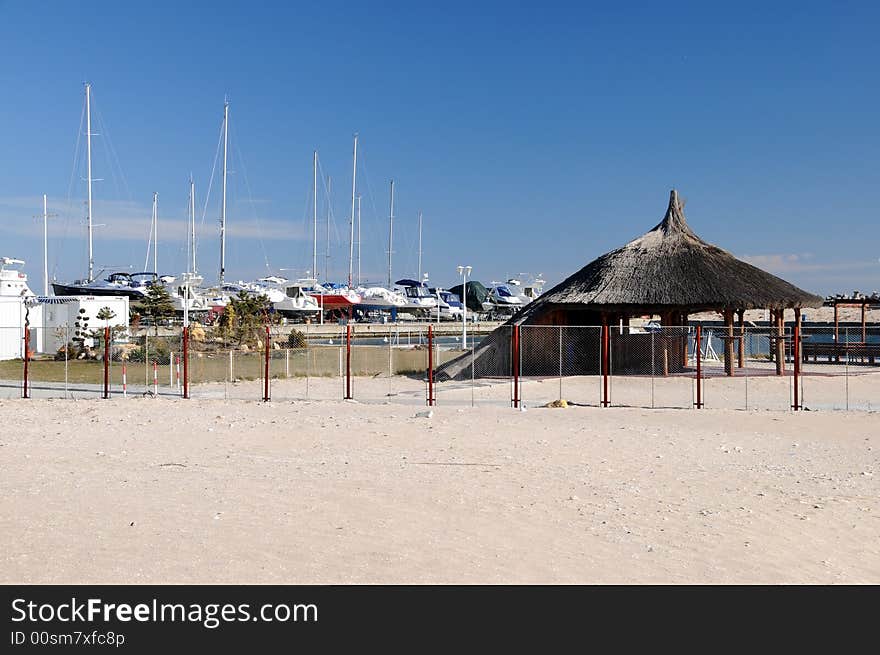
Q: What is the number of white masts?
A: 11